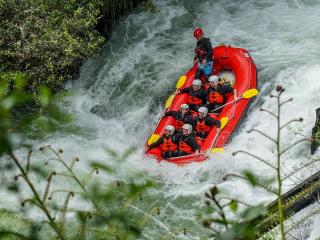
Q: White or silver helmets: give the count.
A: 6